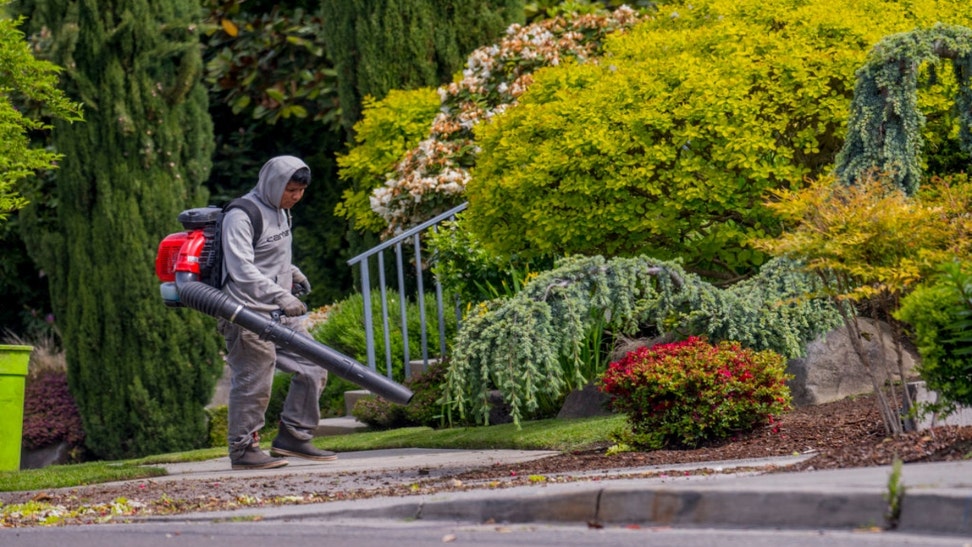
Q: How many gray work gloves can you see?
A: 2